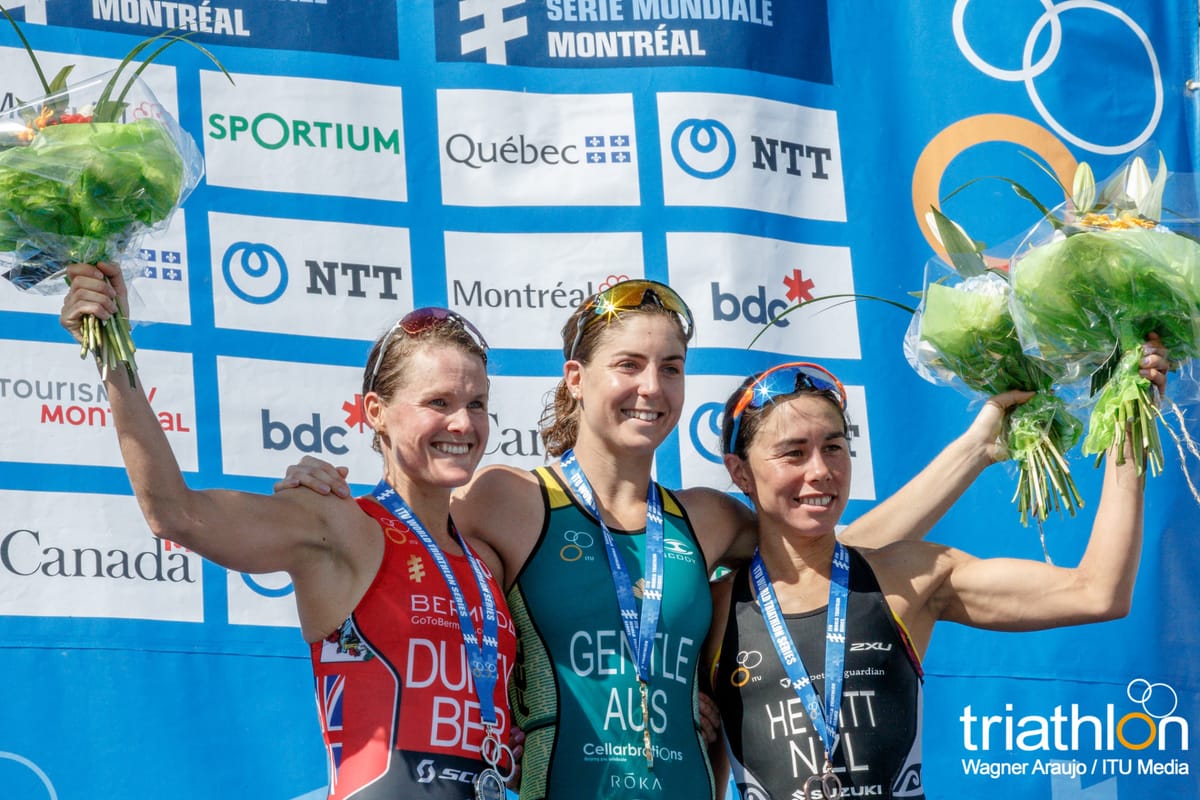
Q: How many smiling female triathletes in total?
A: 3